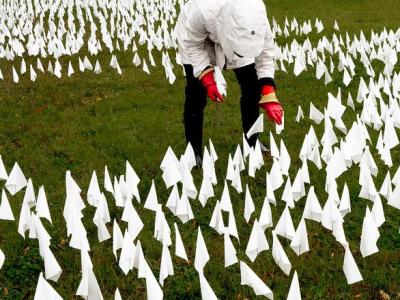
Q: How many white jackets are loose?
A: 1